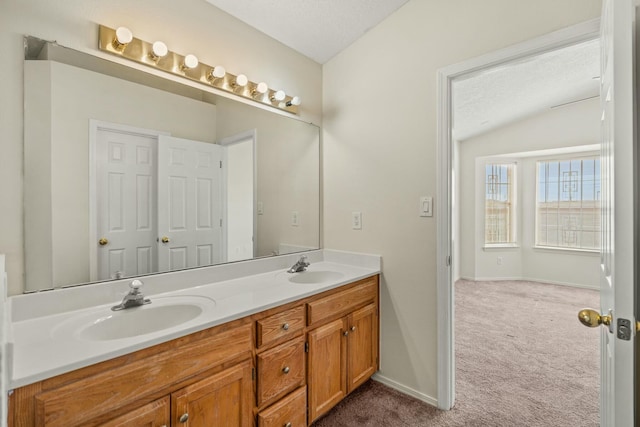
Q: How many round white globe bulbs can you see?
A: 8